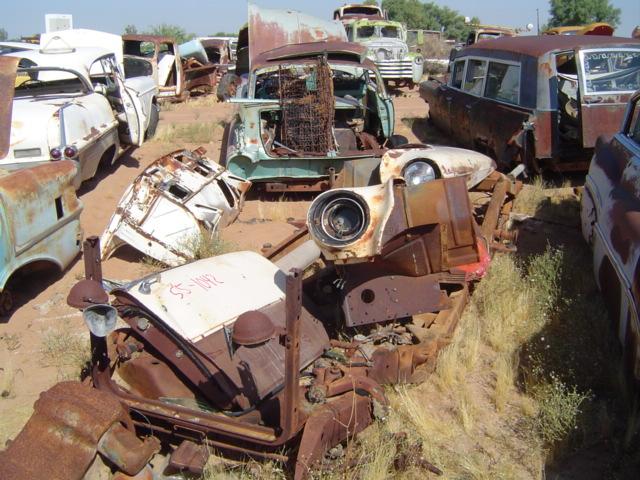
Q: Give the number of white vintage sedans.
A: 1